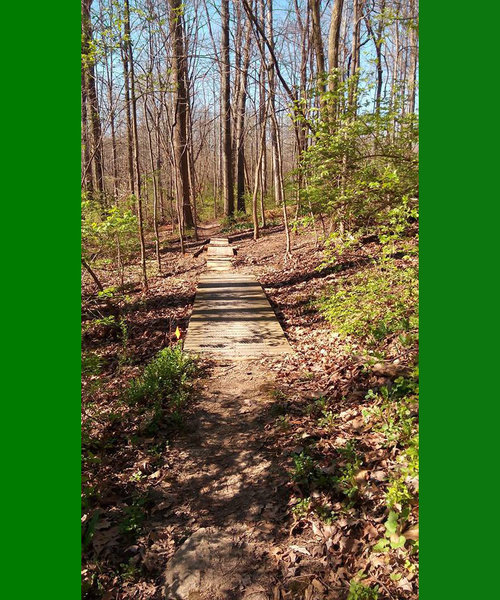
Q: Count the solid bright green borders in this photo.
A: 2